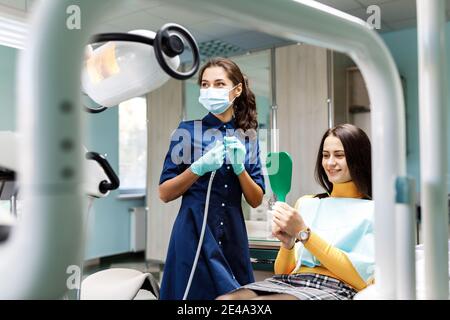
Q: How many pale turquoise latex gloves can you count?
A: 2